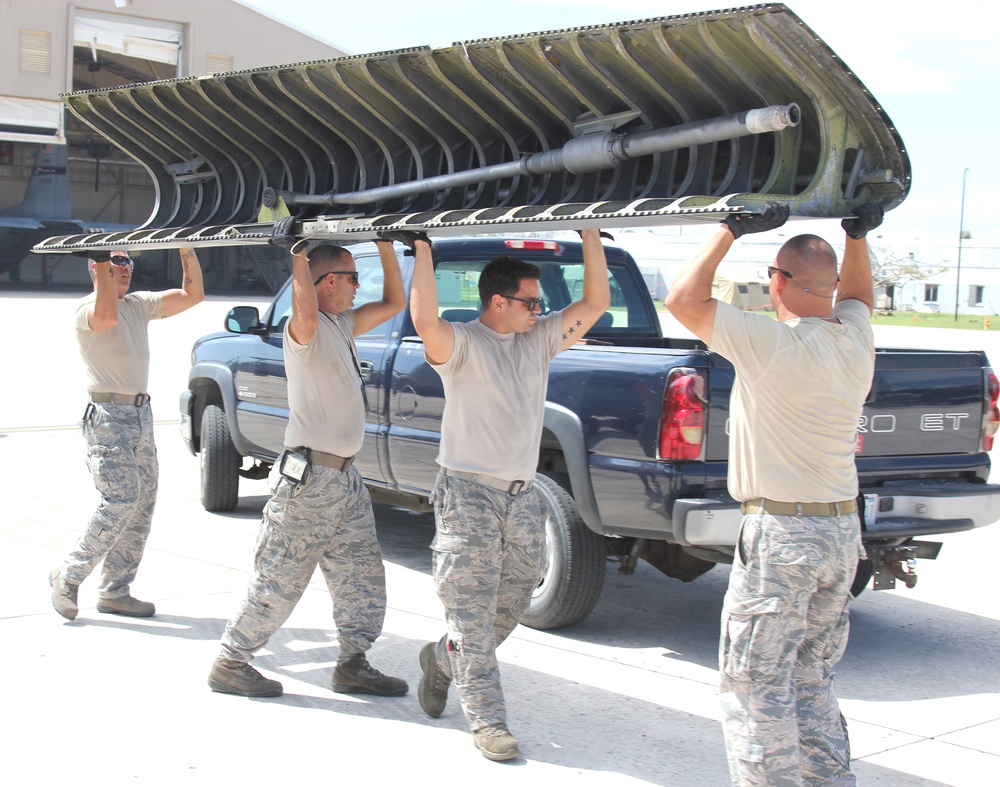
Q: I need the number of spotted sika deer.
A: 0